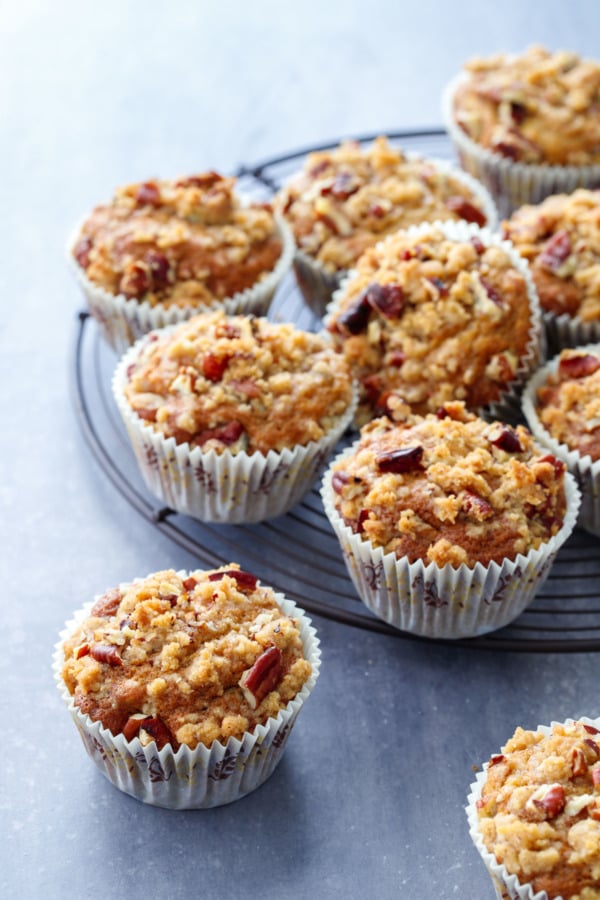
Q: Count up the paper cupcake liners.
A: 10